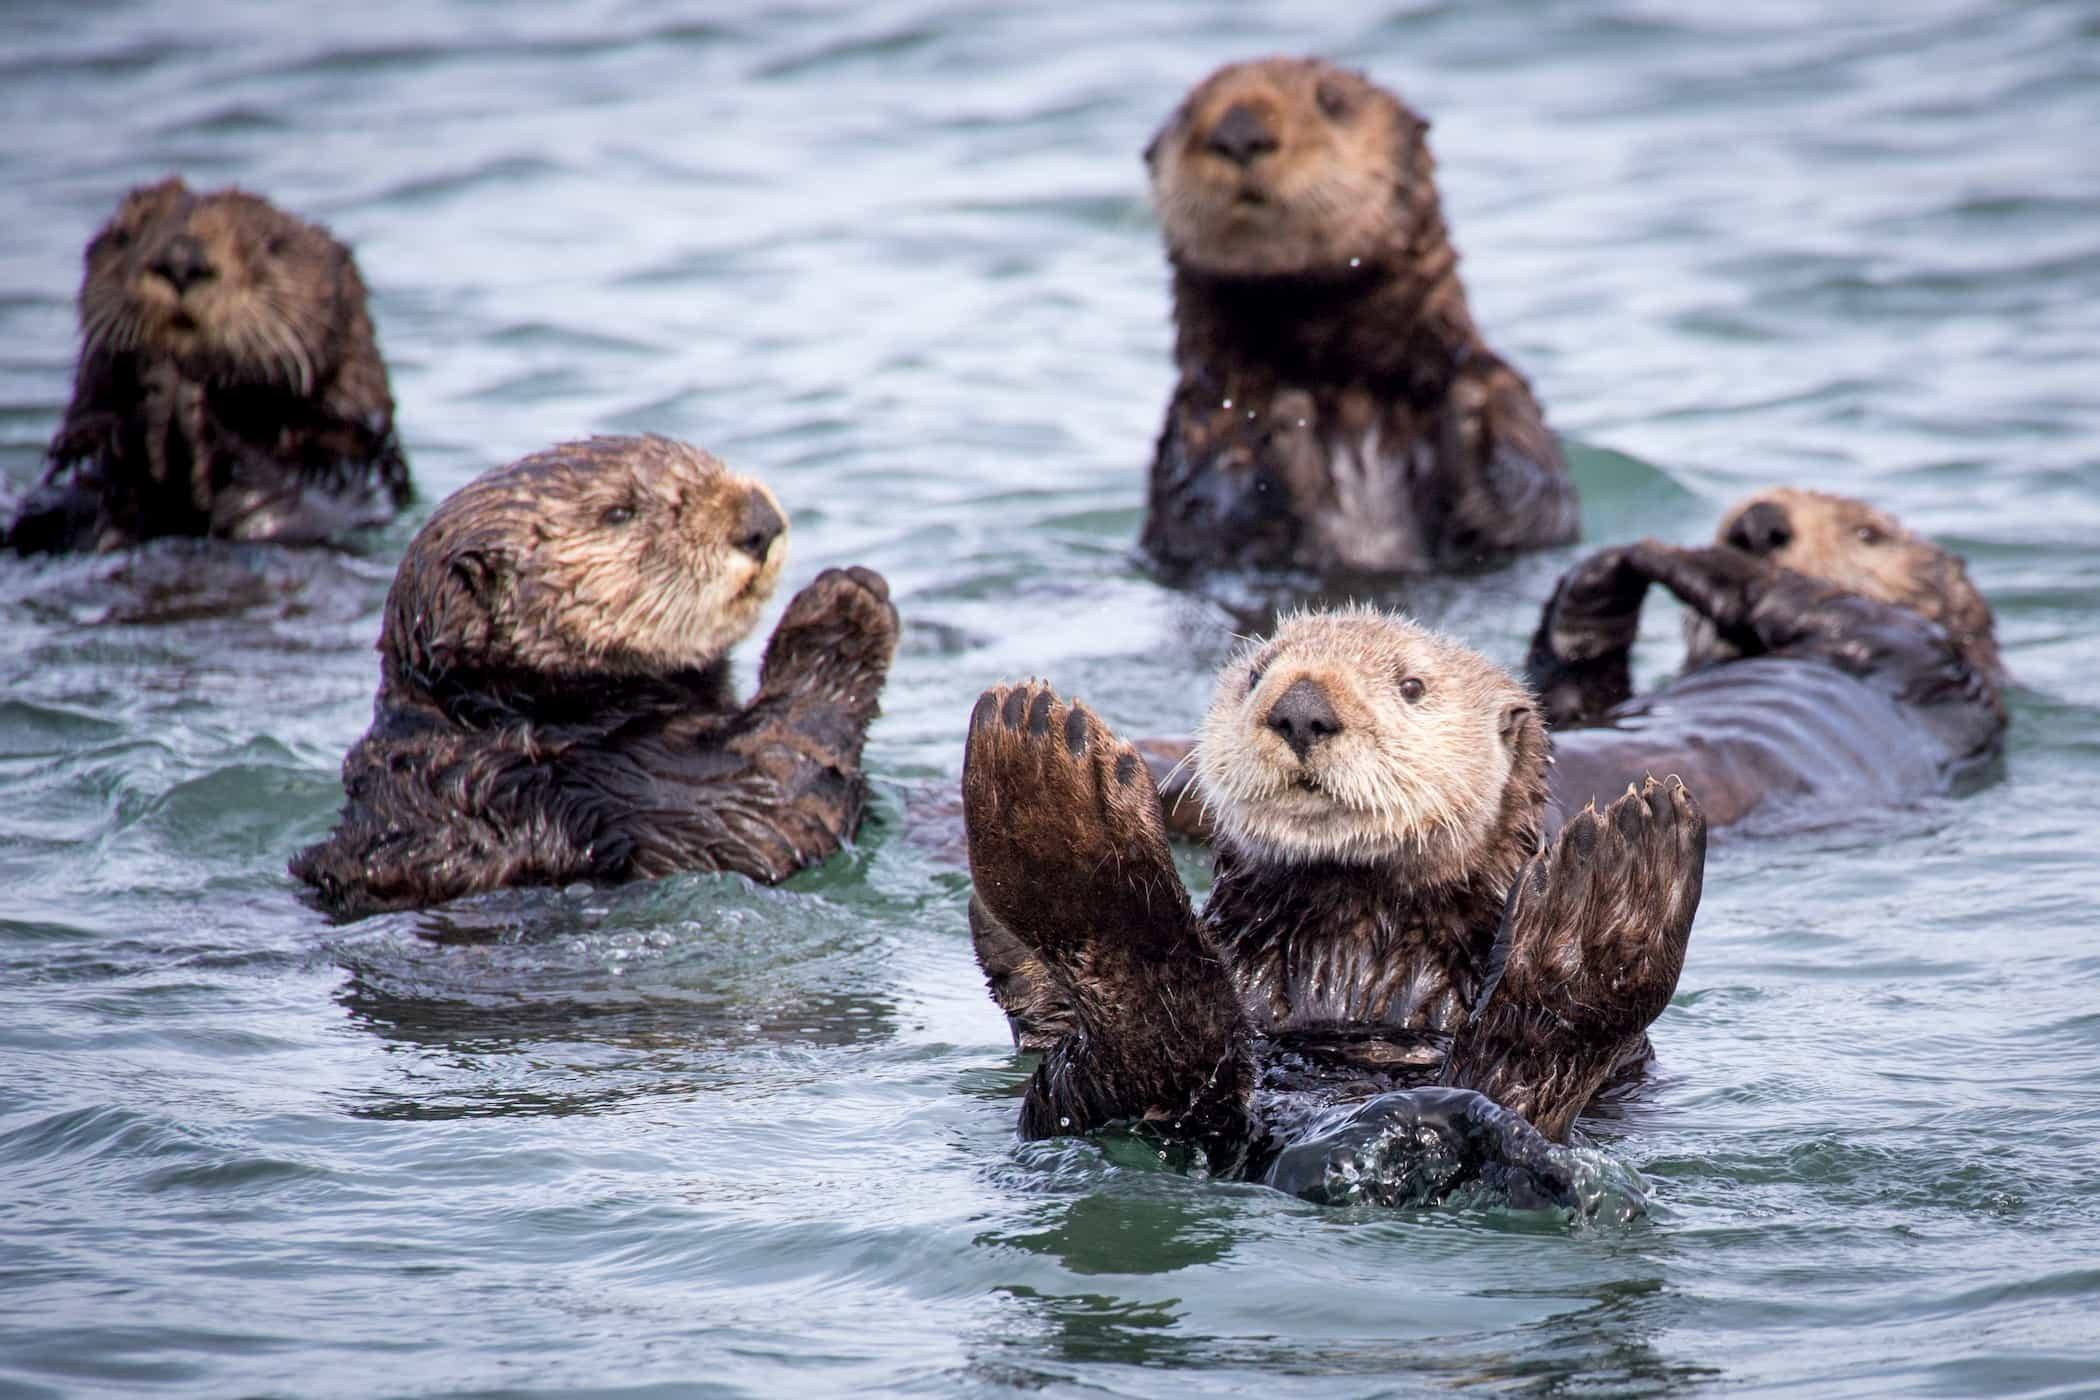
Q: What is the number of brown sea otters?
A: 5